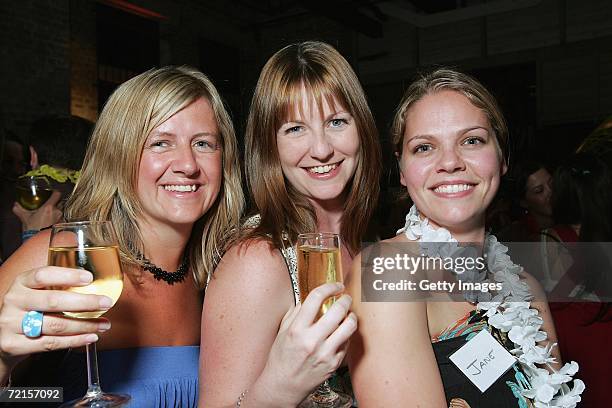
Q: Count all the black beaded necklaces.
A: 1